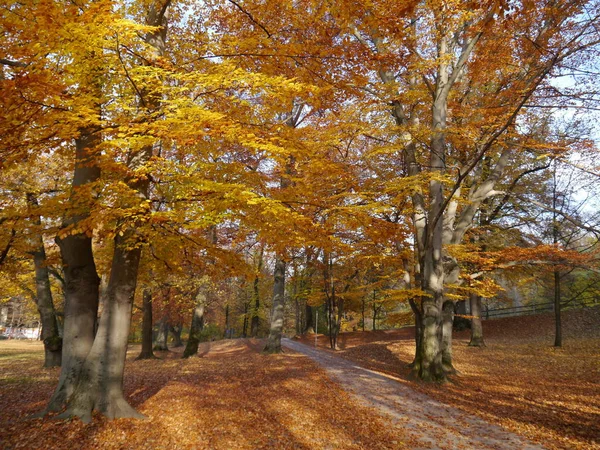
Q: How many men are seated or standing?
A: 0